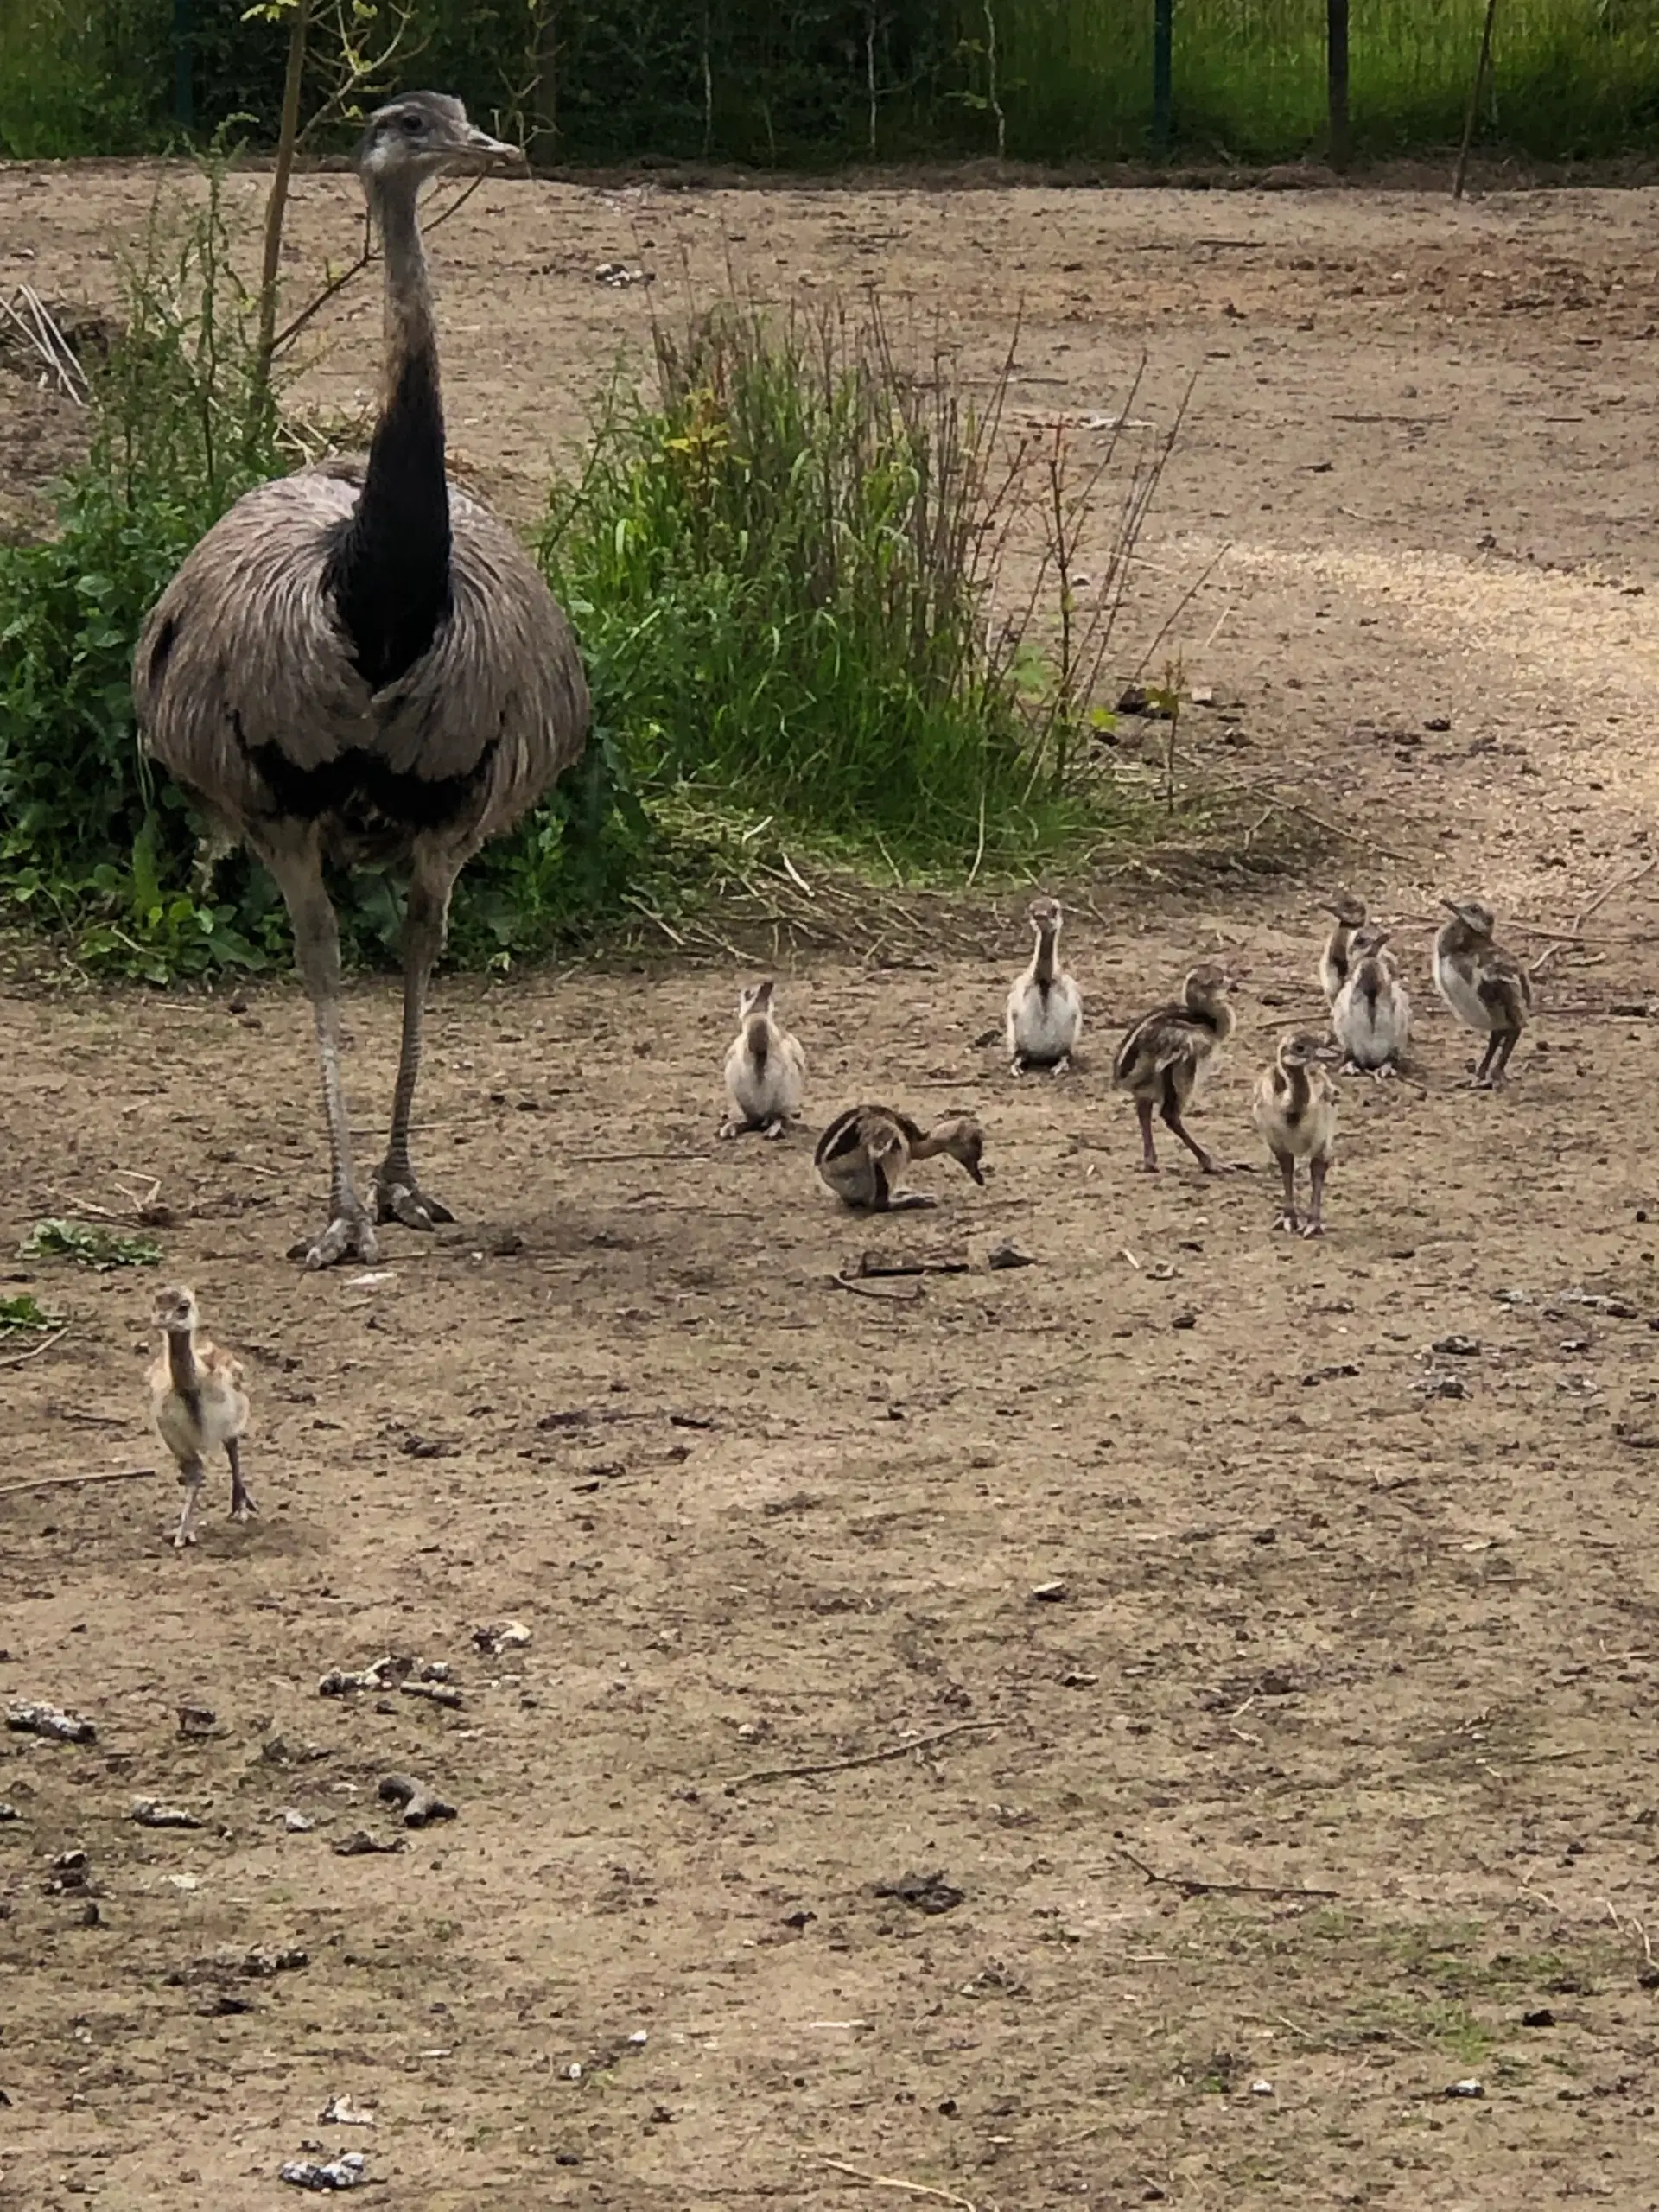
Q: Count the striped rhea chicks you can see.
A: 9